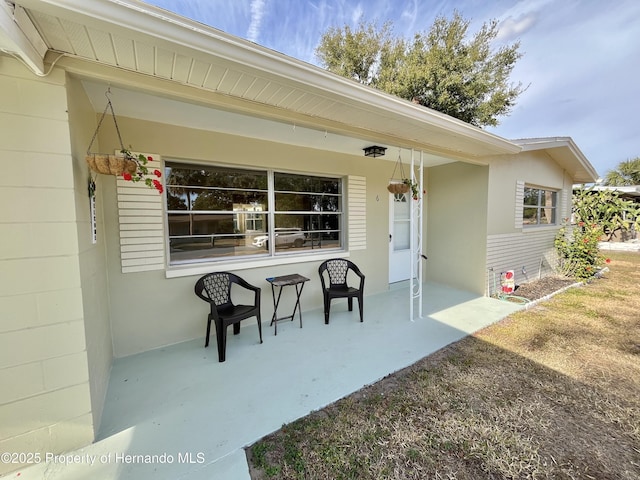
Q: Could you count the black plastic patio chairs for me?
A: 2